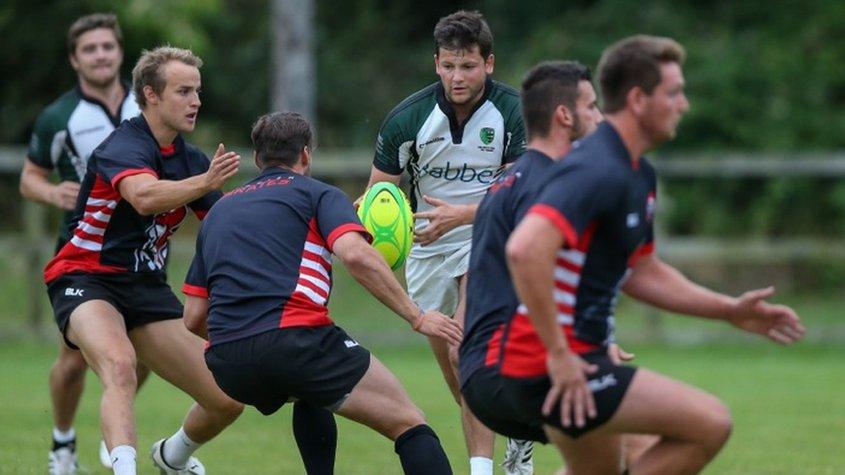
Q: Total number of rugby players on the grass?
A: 6